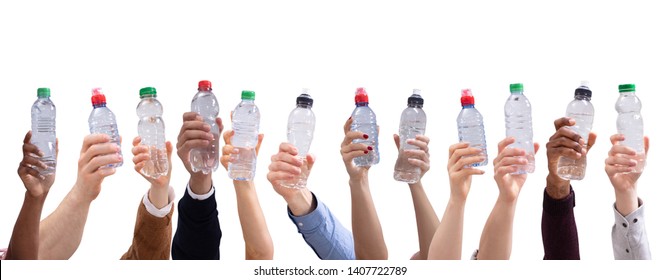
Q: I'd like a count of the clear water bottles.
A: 12